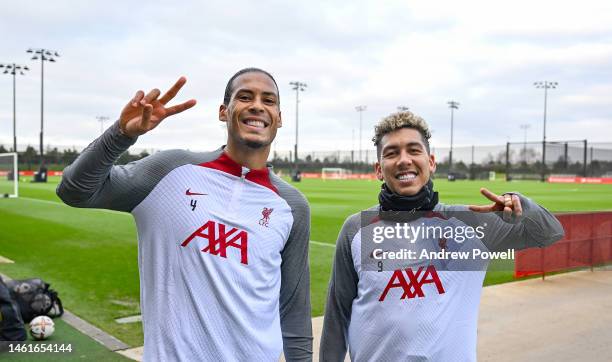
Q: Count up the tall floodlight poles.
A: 9